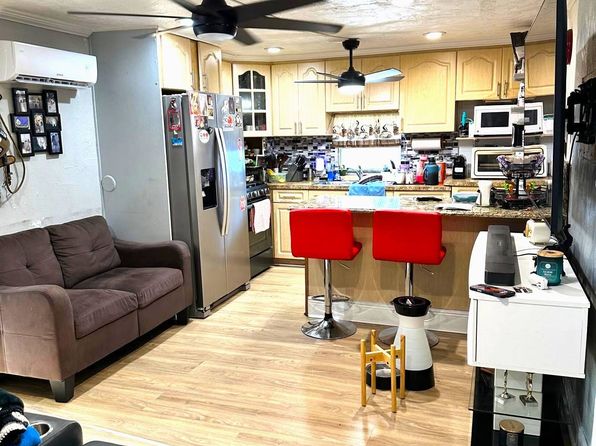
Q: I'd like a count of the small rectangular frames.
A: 9